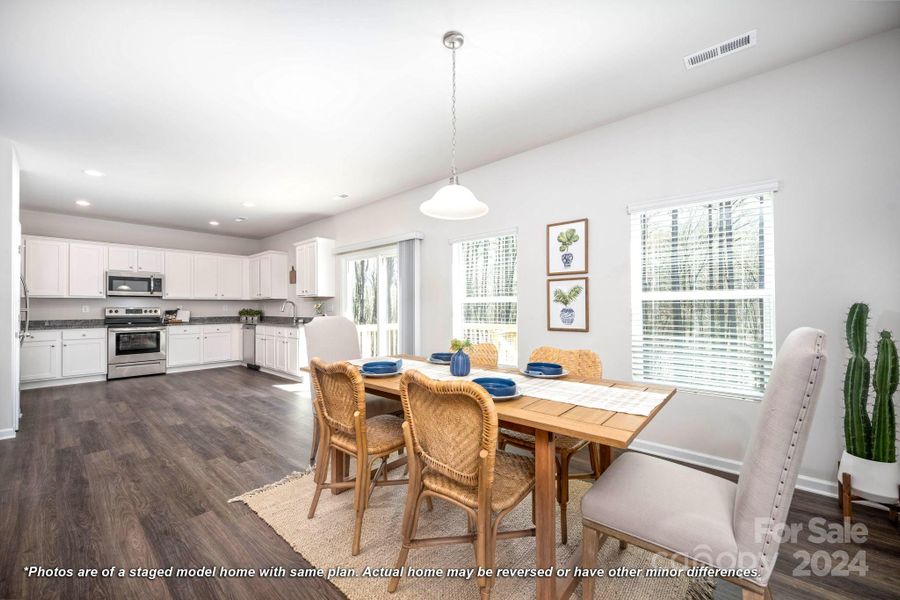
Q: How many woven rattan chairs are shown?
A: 4